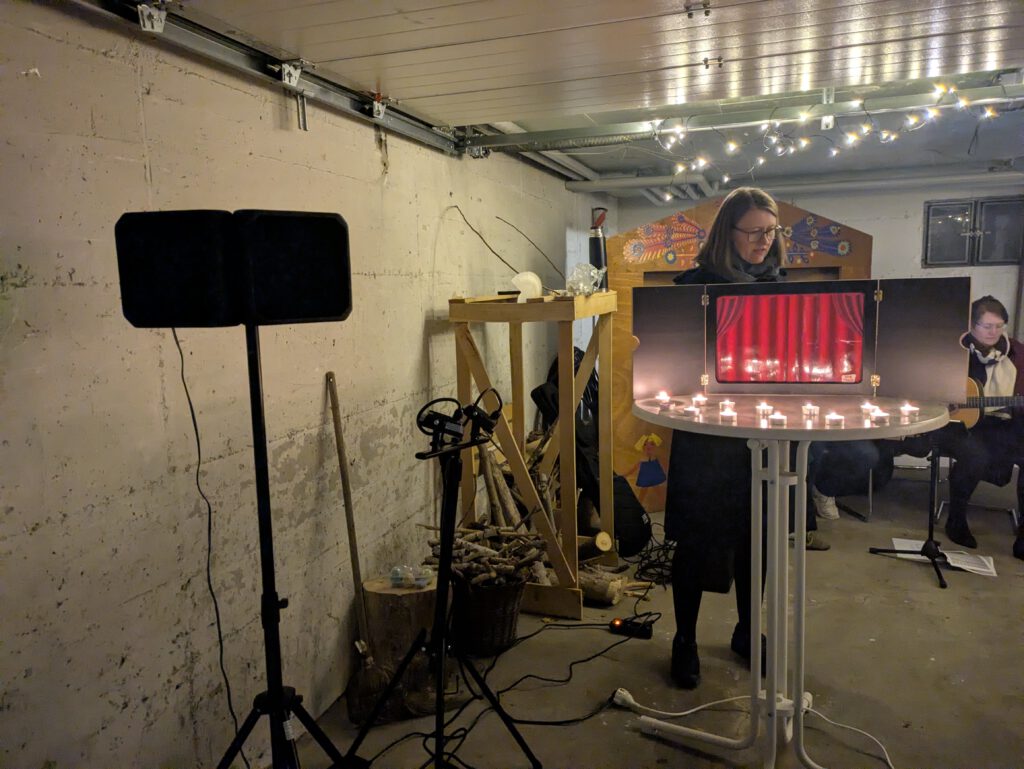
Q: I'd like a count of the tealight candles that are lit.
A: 12